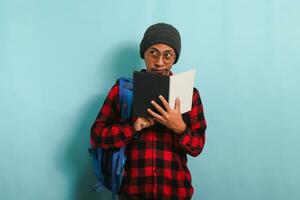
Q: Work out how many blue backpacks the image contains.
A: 1